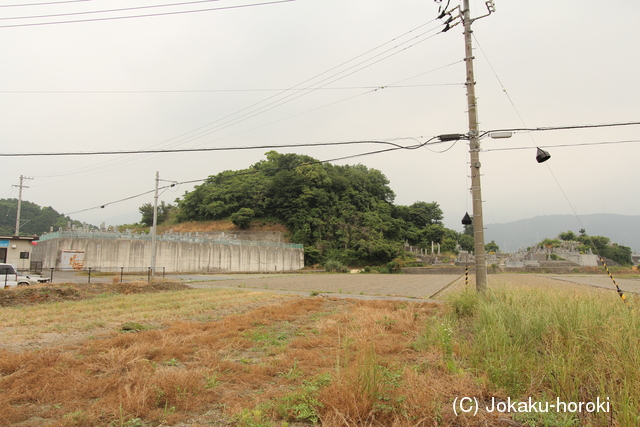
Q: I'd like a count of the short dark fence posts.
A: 6